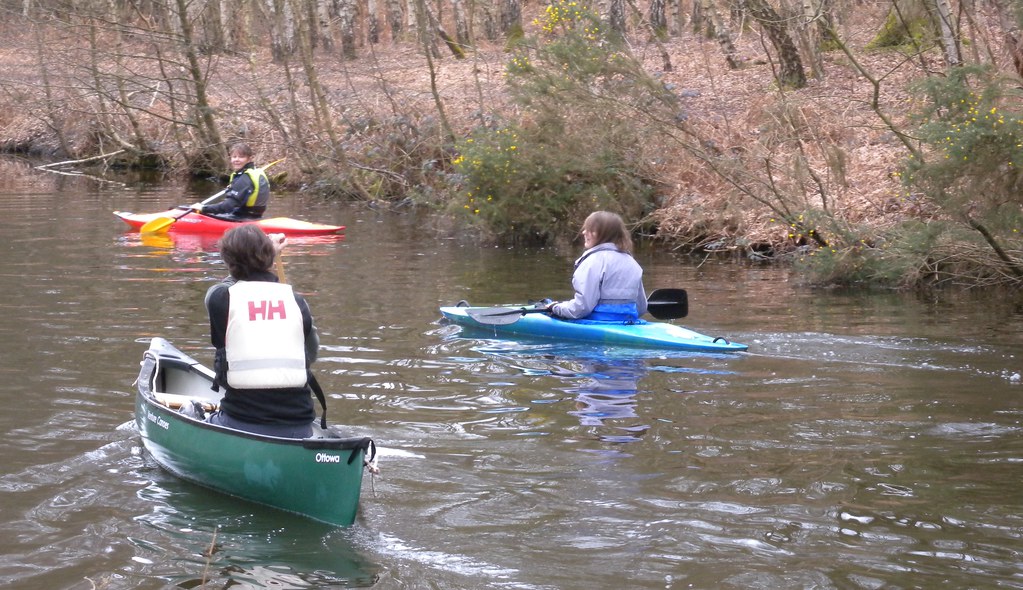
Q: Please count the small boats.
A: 3